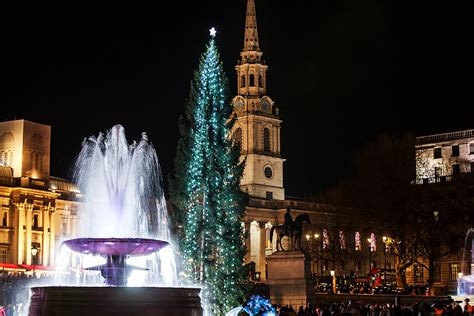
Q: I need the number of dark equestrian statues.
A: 1